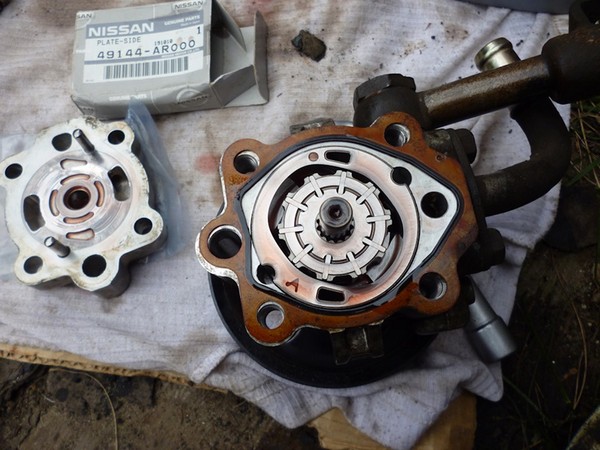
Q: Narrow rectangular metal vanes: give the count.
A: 10